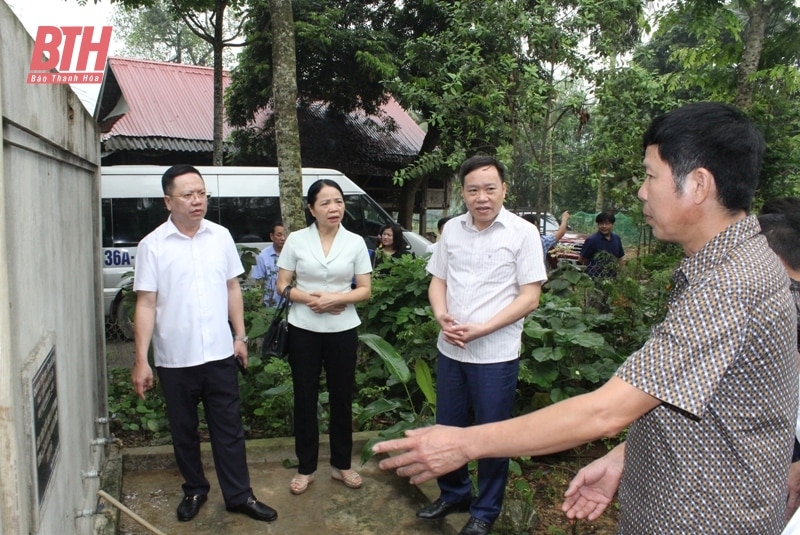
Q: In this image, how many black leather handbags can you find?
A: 1